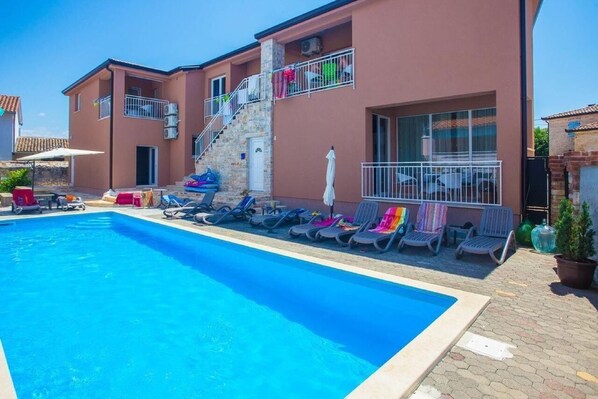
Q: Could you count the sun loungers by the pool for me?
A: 11